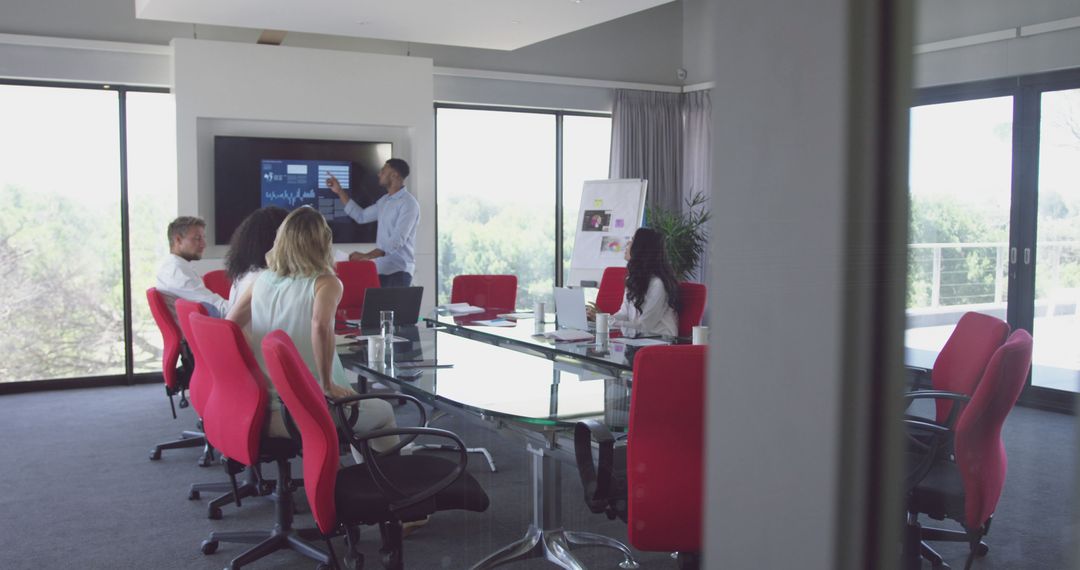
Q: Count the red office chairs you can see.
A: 12